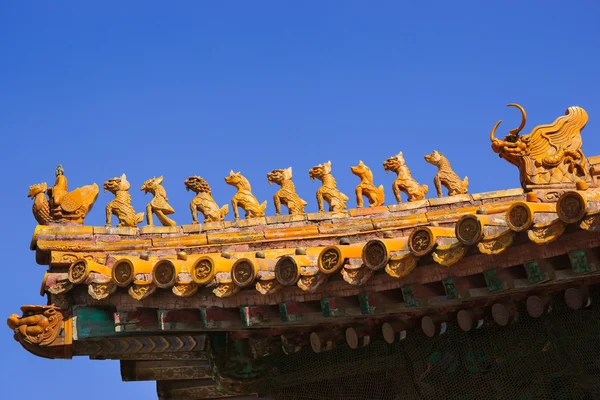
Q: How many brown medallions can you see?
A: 12